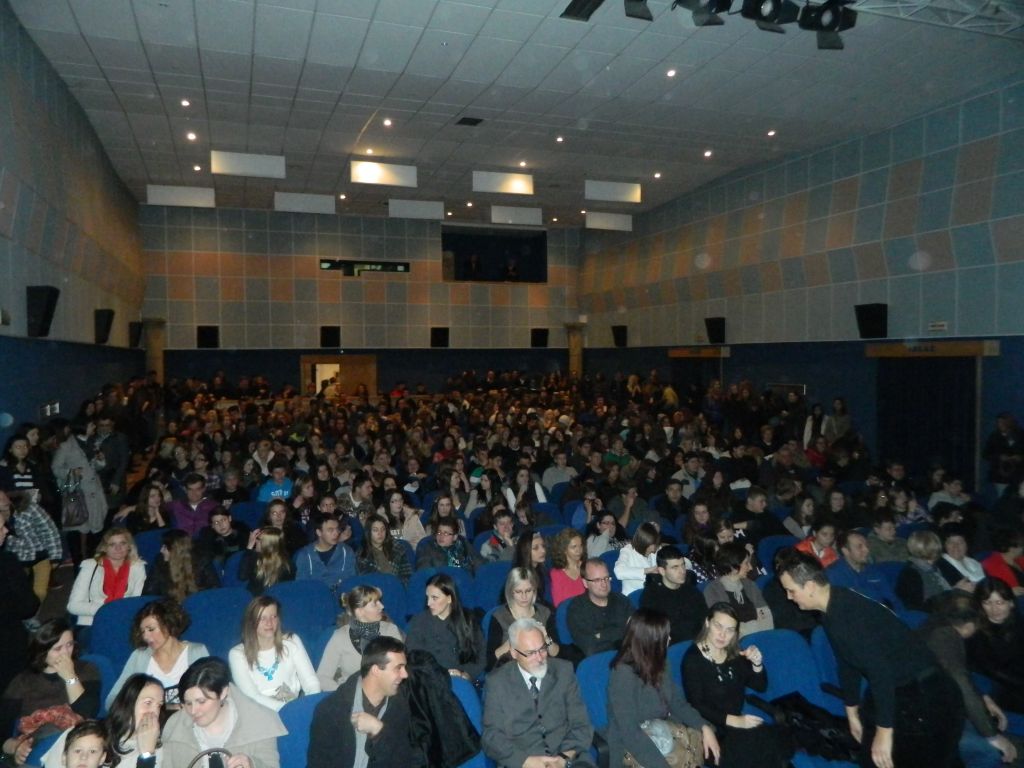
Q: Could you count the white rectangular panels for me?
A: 9